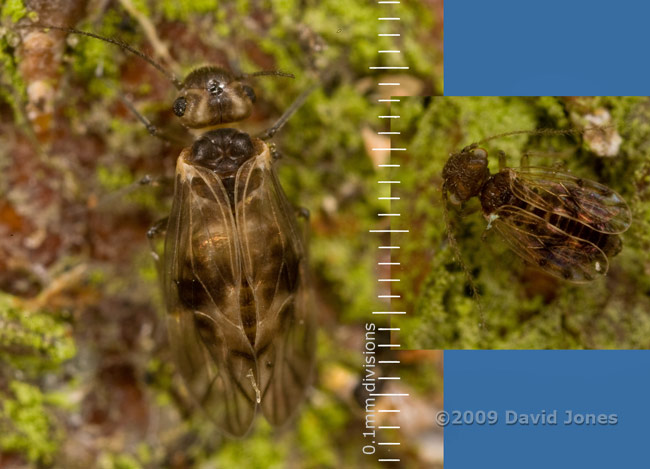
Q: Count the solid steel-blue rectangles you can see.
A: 2